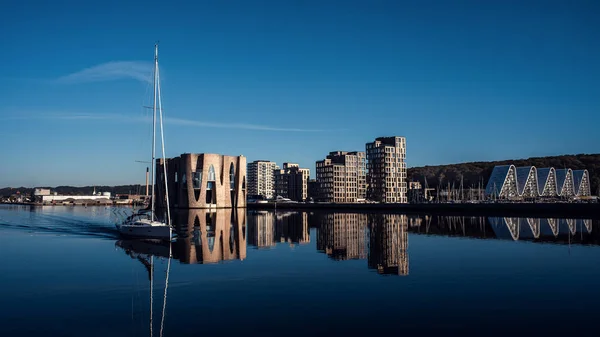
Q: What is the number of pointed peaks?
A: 5